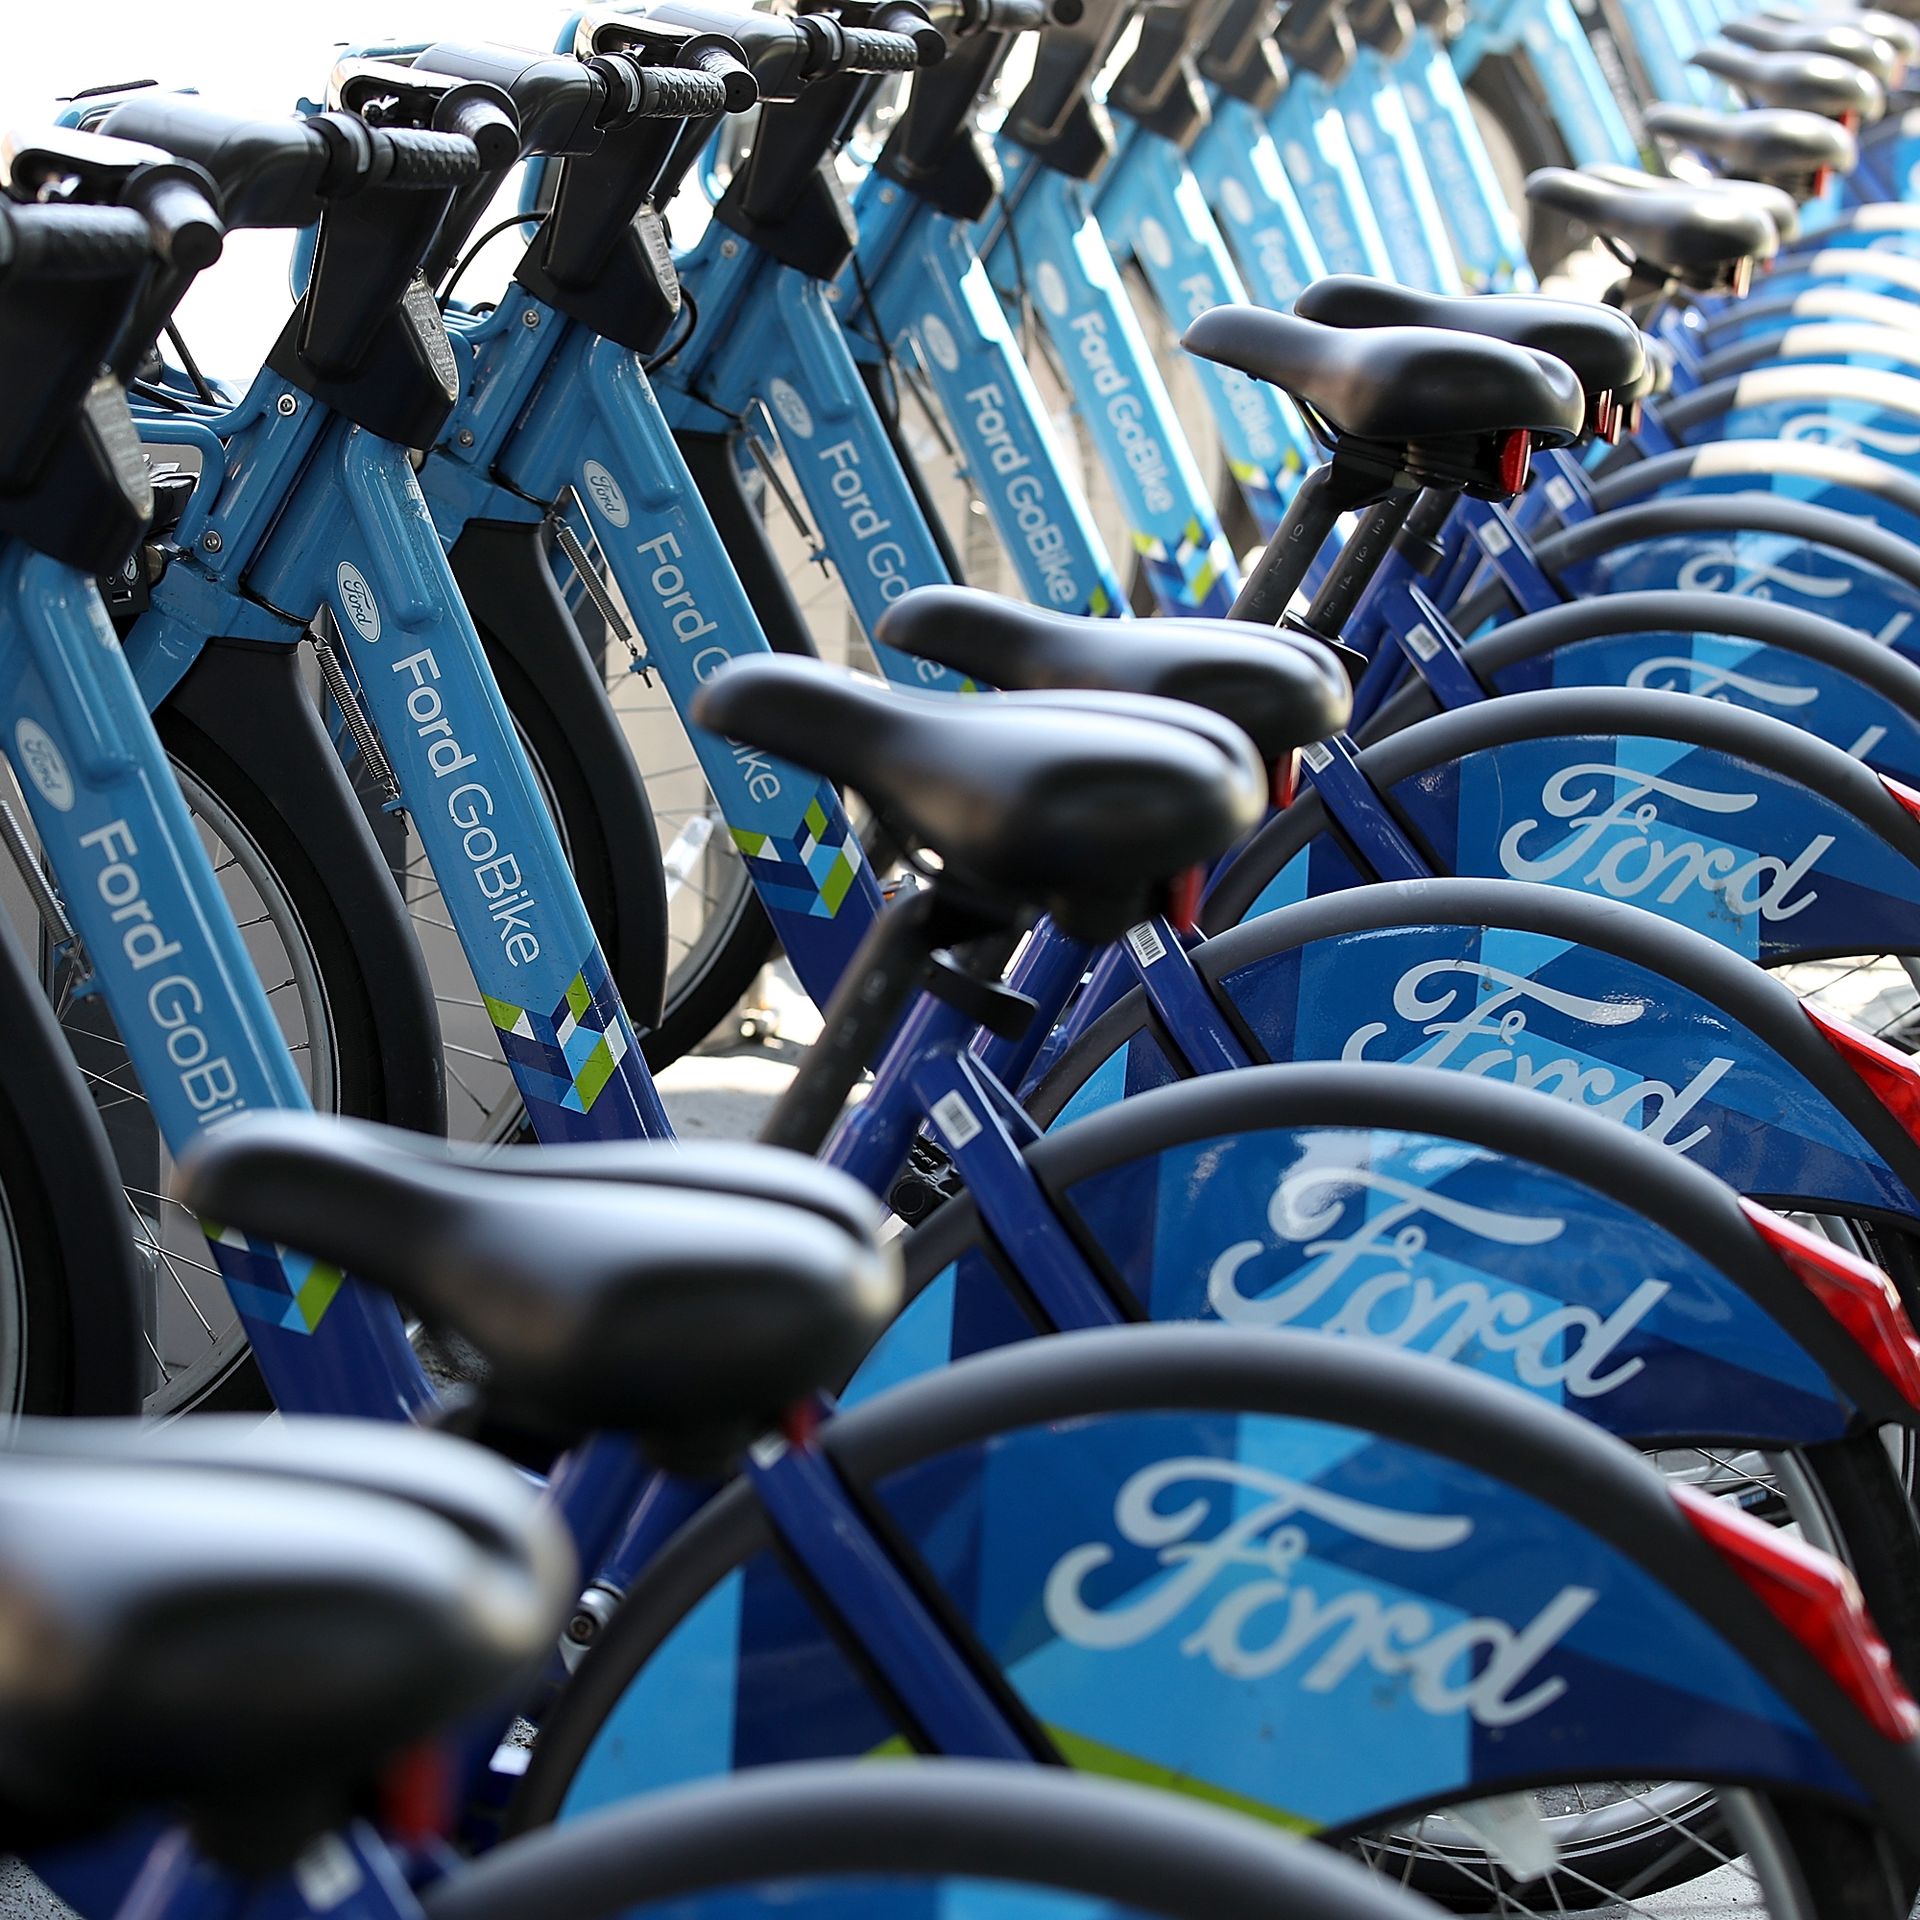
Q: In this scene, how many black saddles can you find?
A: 12